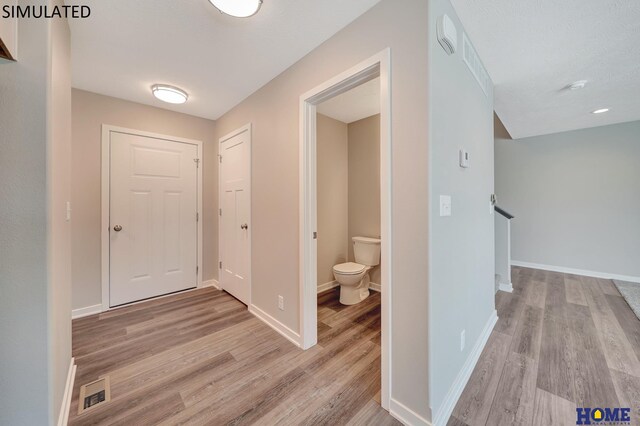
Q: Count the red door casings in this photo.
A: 0